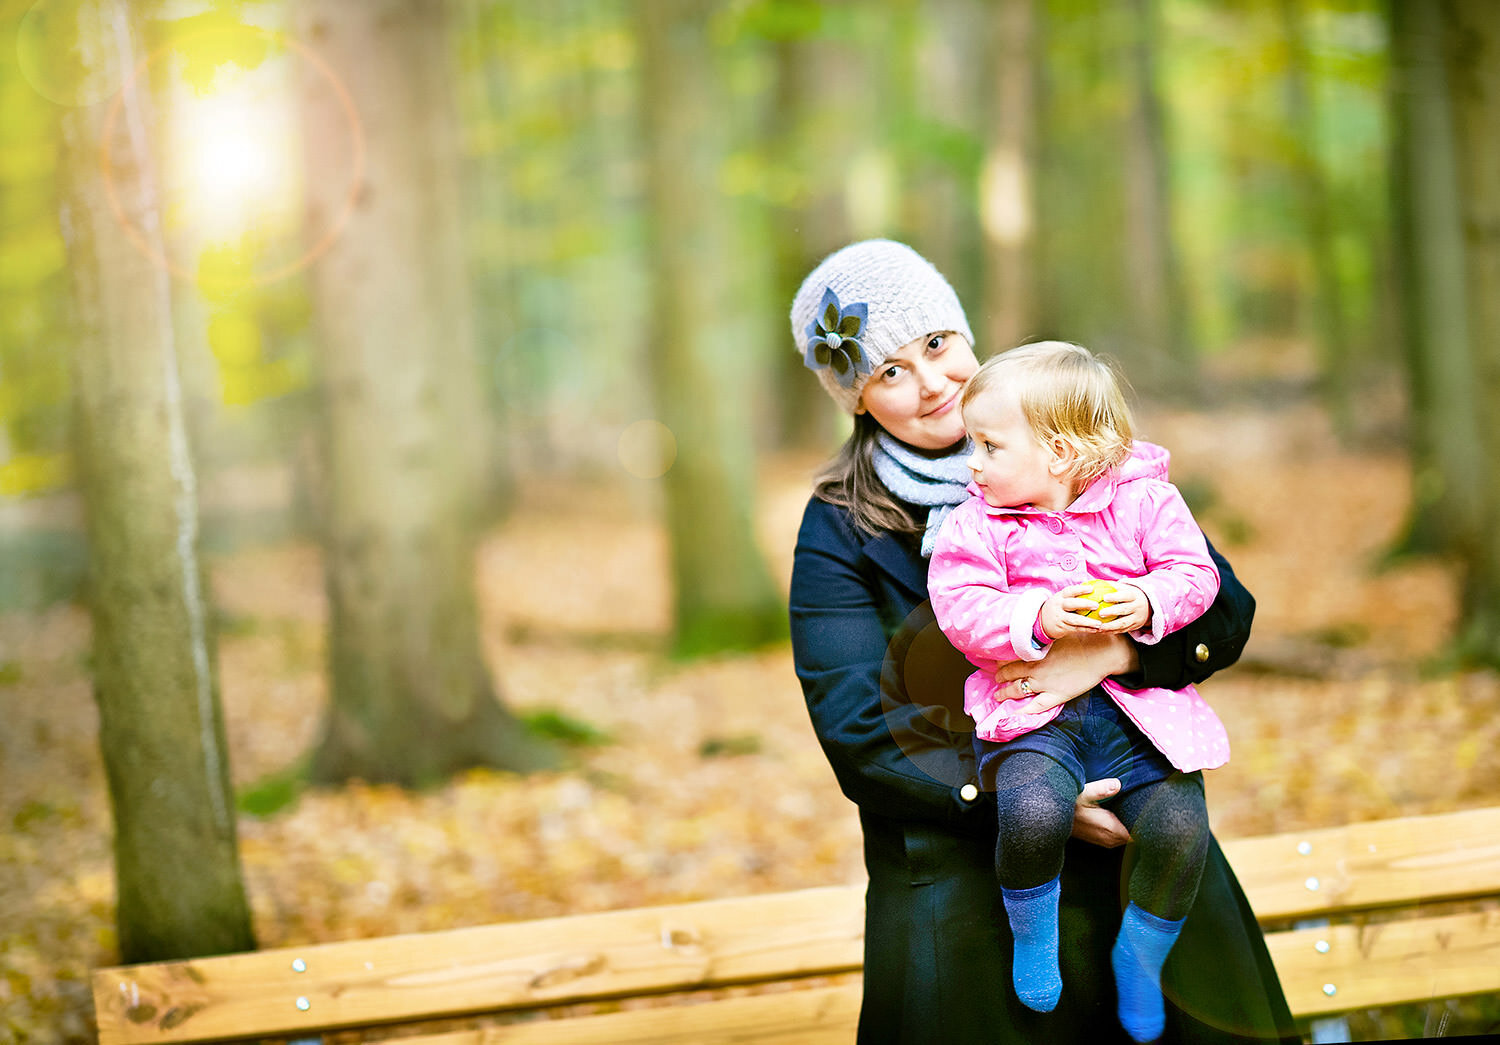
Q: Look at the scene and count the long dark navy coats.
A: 1